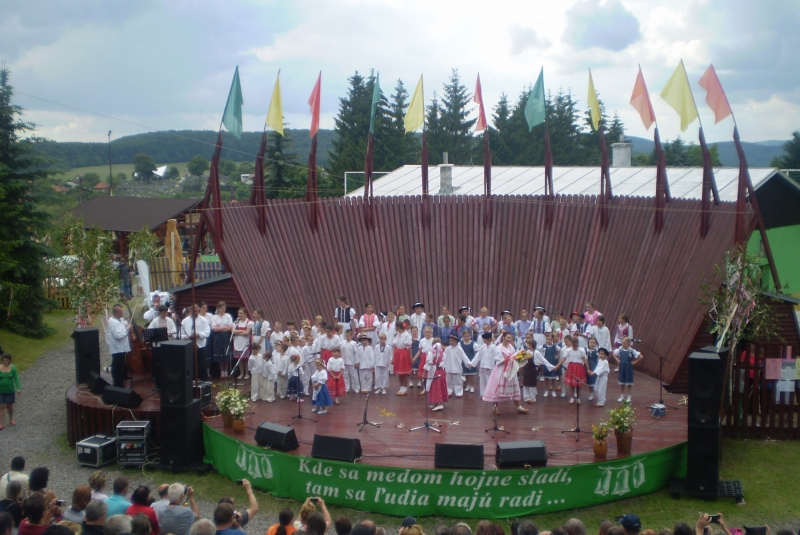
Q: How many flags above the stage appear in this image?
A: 11